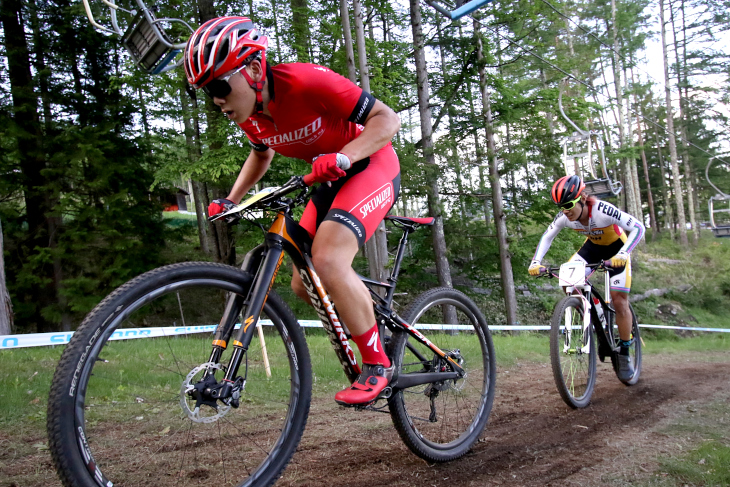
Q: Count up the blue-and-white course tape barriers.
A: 1